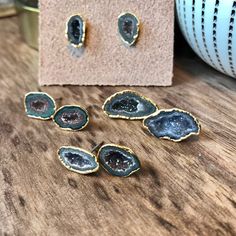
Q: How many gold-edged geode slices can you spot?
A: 8